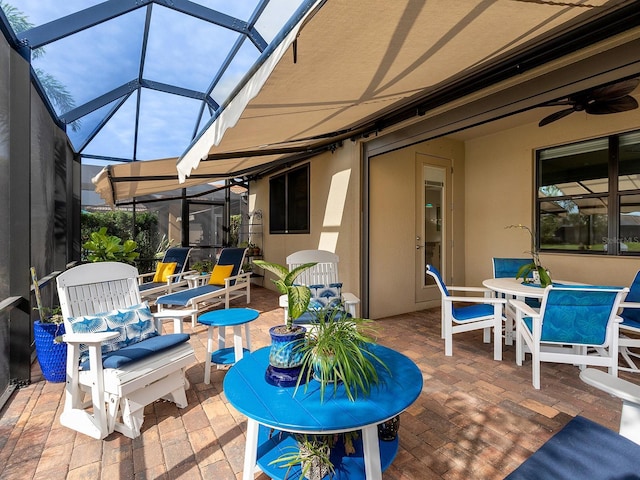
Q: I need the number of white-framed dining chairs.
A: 4